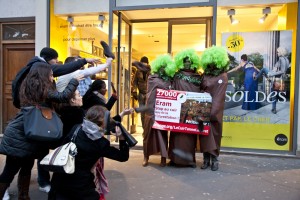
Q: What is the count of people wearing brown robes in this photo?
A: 3